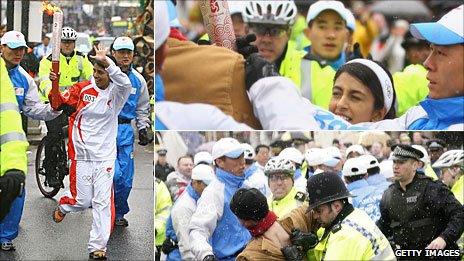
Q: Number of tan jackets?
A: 2